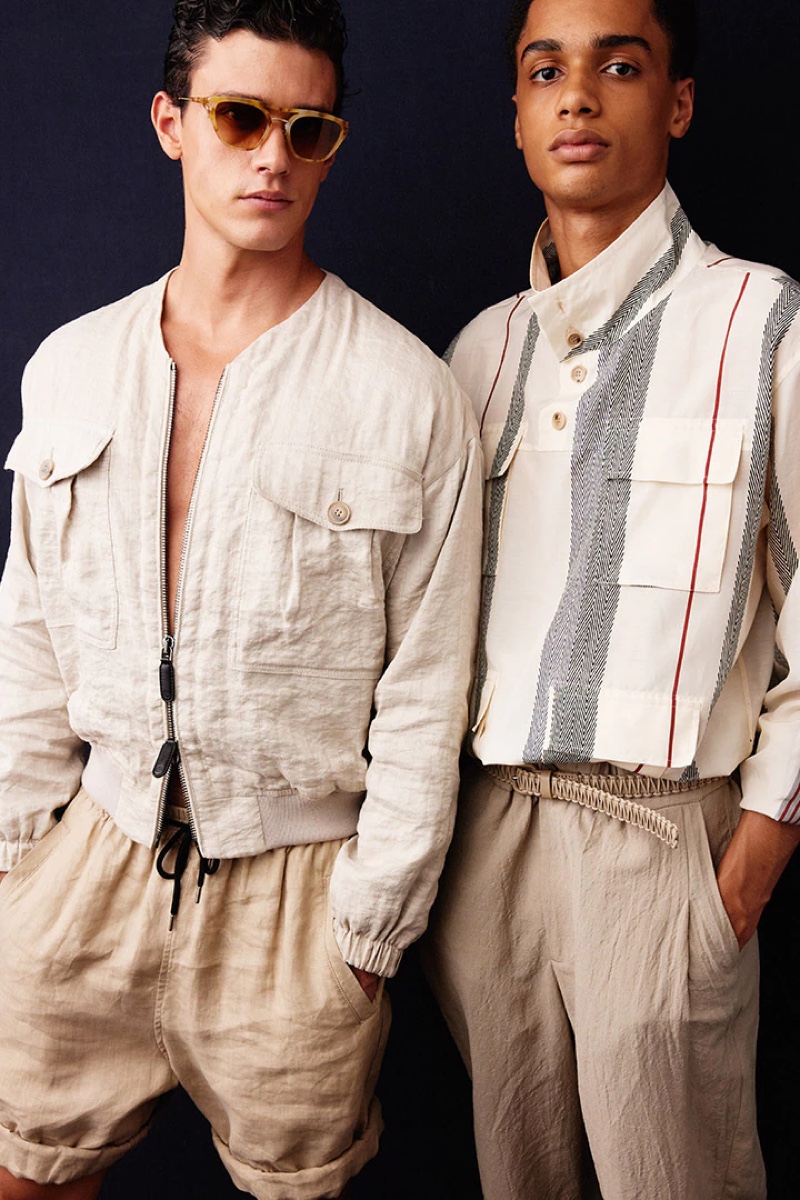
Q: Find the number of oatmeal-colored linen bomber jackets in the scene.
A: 1